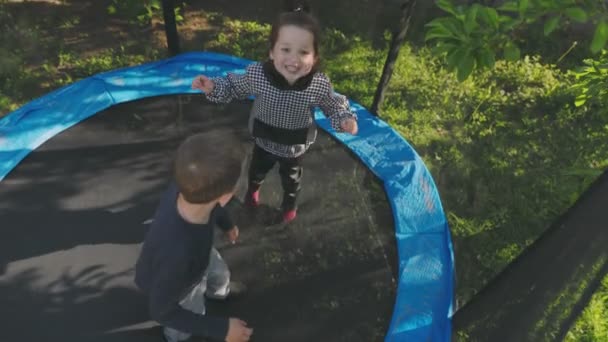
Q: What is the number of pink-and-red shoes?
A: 2